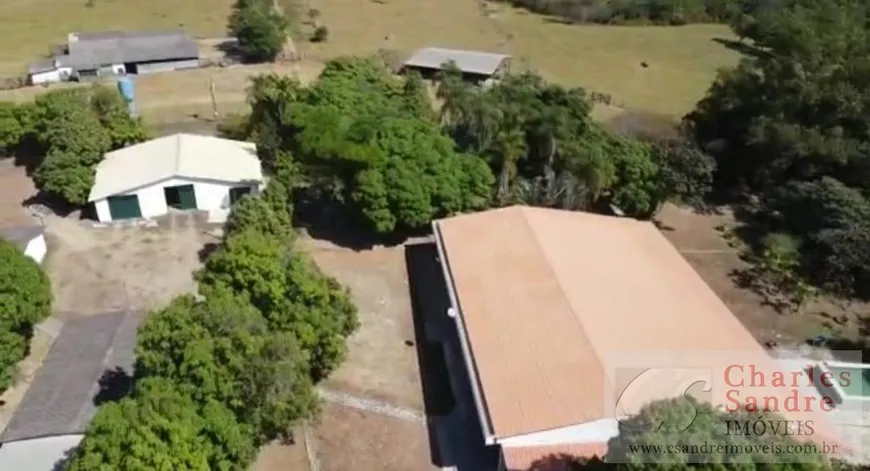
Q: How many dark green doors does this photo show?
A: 3